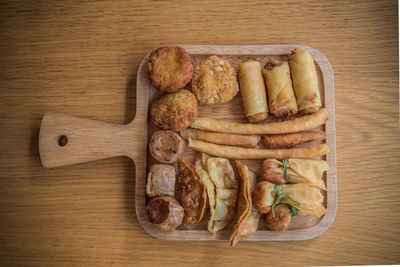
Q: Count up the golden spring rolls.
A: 3